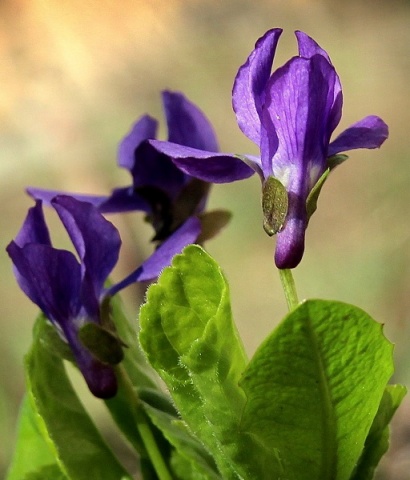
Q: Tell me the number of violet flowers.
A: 3